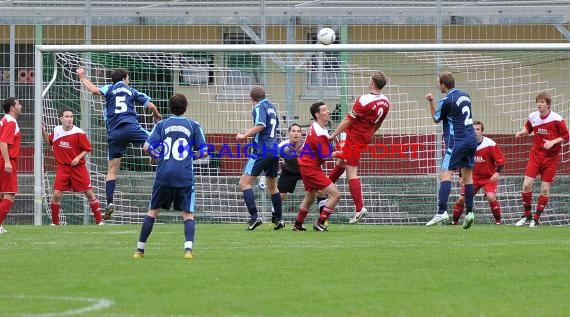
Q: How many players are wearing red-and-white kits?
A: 6